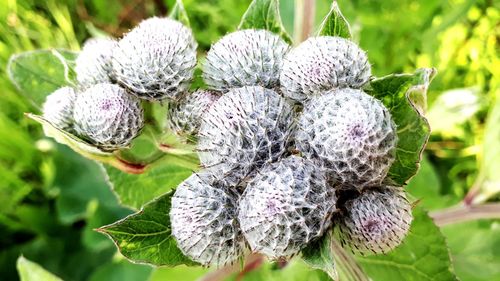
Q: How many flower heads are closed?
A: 12